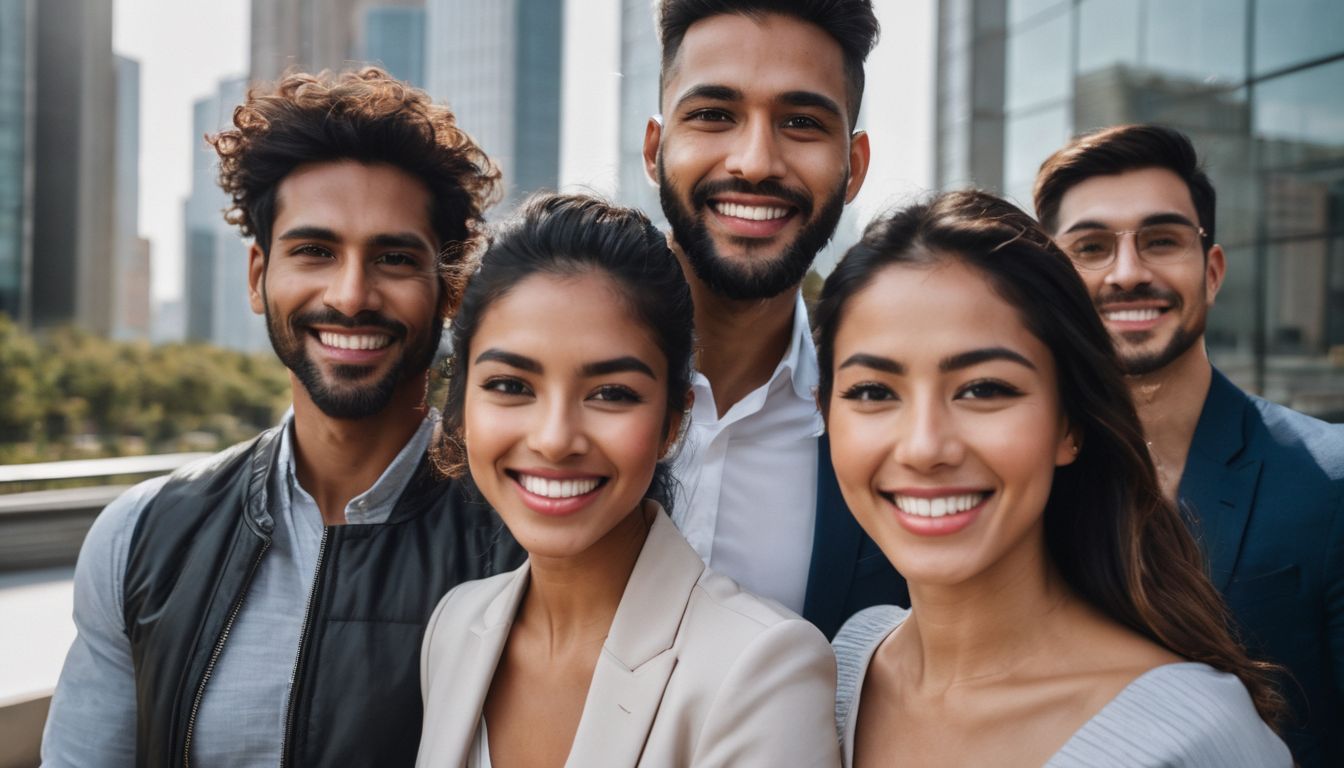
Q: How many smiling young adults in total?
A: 5